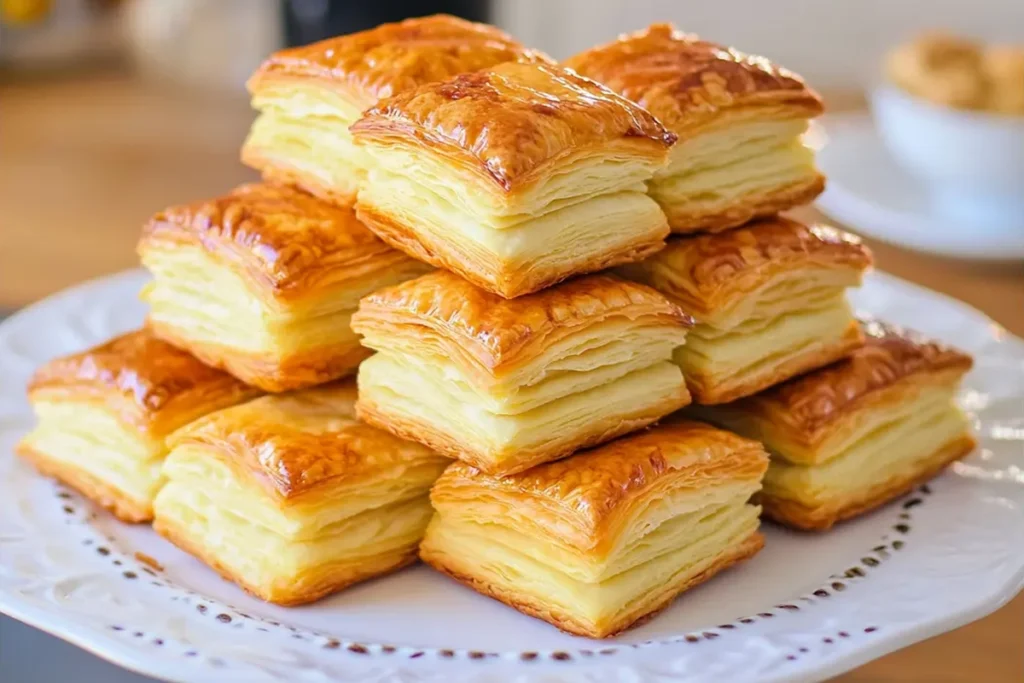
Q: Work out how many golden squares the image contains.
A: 10